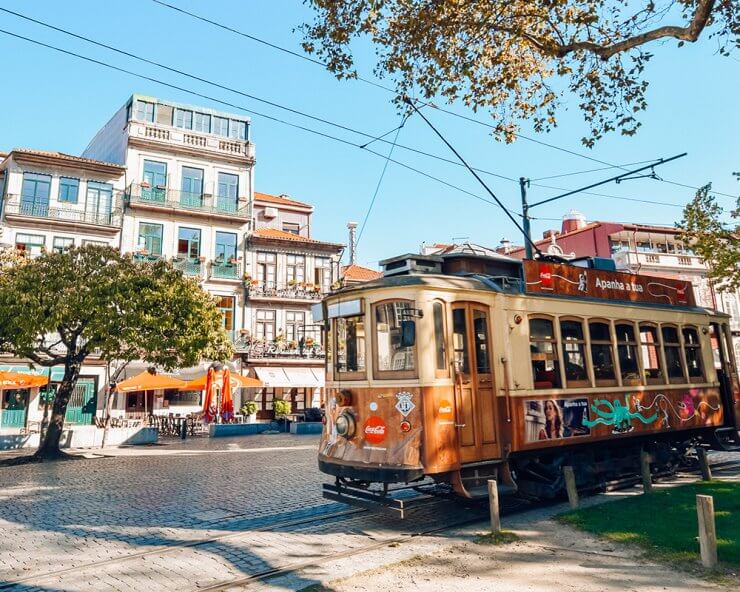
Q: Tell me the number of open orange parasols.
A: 3